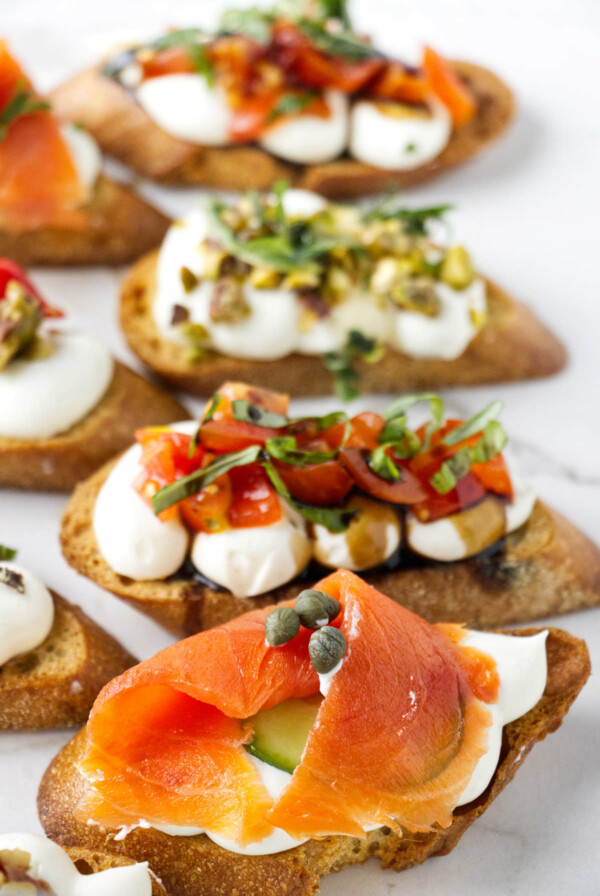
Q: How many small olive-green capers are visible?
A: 3